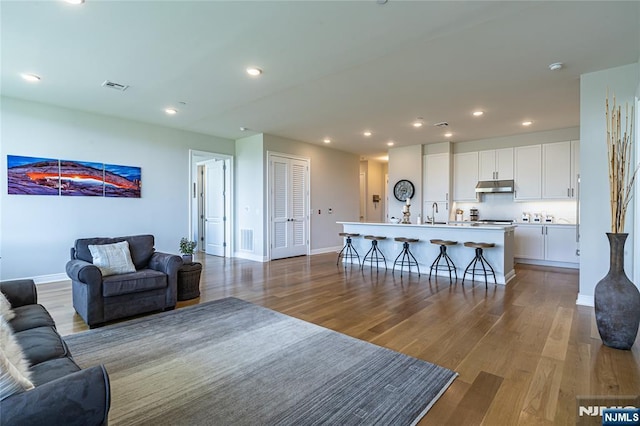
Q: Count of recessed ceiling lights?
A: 11